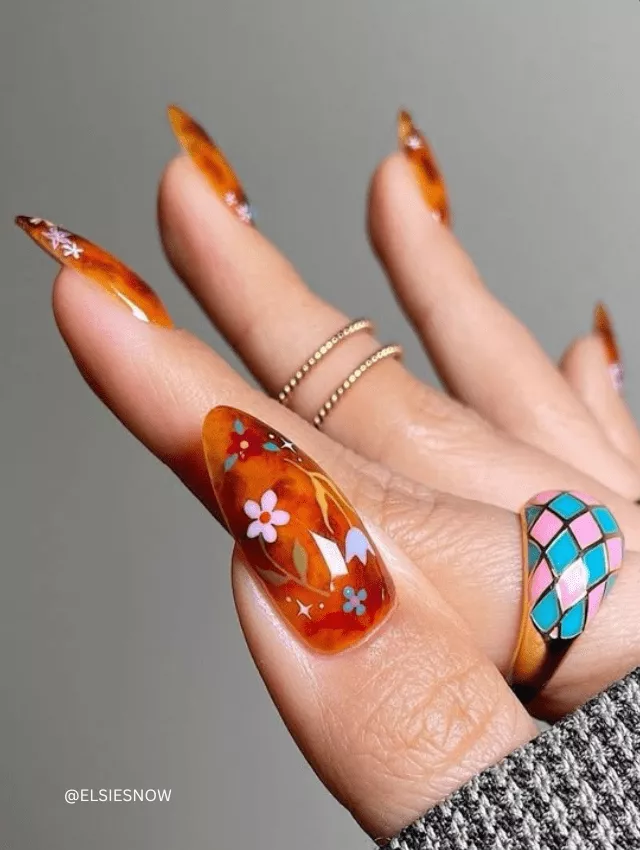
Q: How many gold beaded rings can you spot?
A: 2